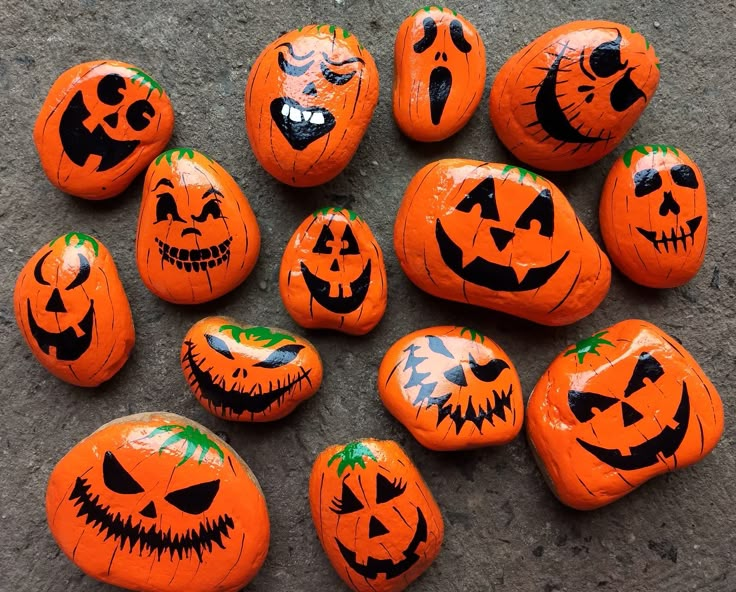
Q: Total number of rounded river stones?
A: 14